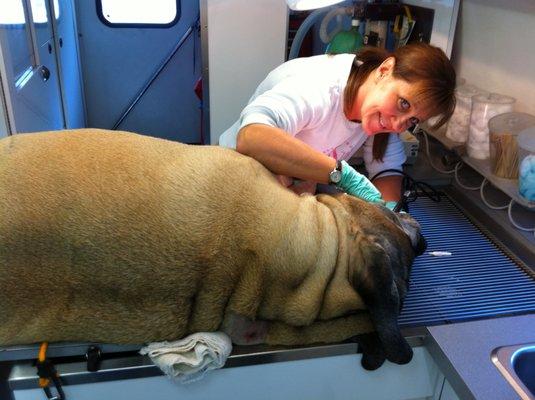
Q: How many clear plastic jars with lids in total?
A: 4